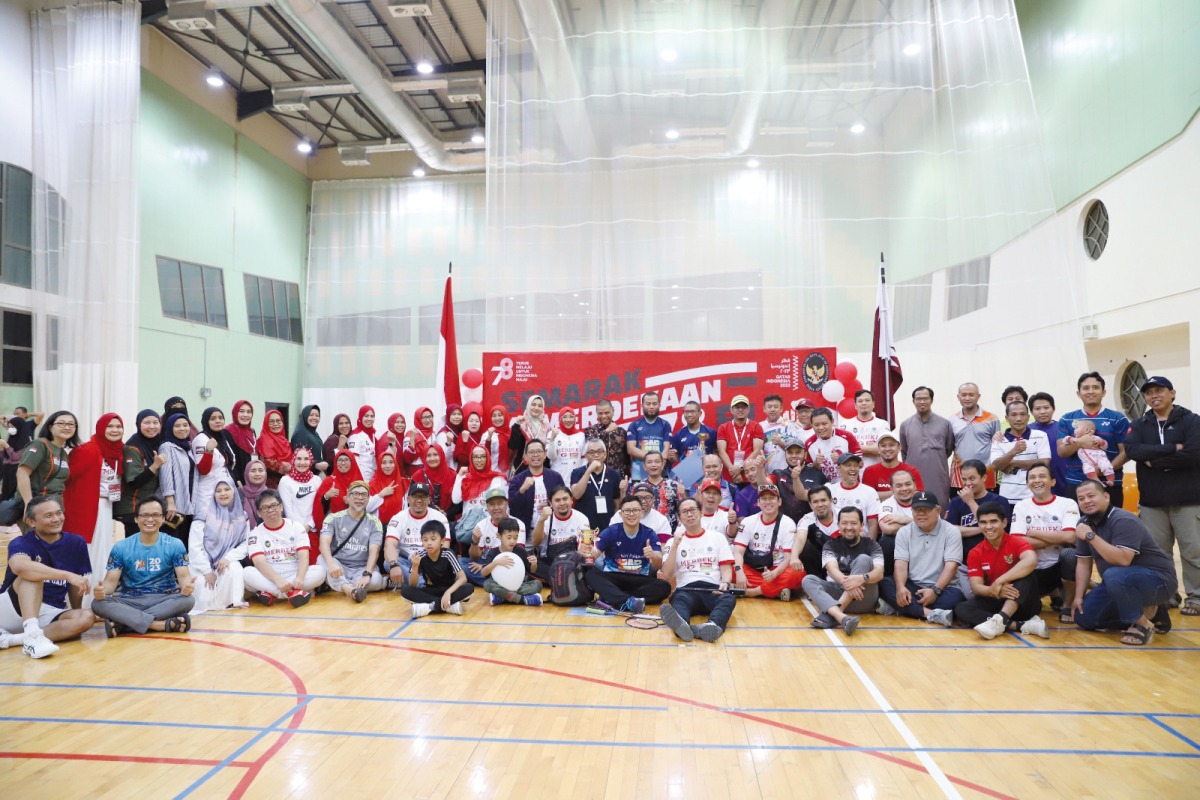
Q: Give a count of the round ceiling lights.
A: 10